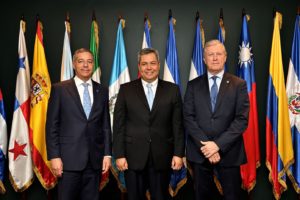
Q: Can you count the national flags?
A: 13